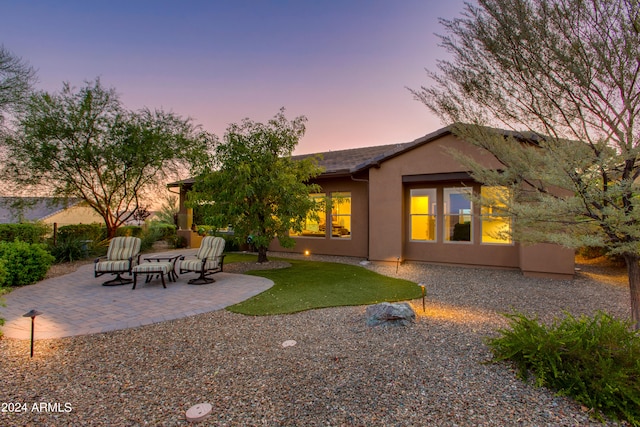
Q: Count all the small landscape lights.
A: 4